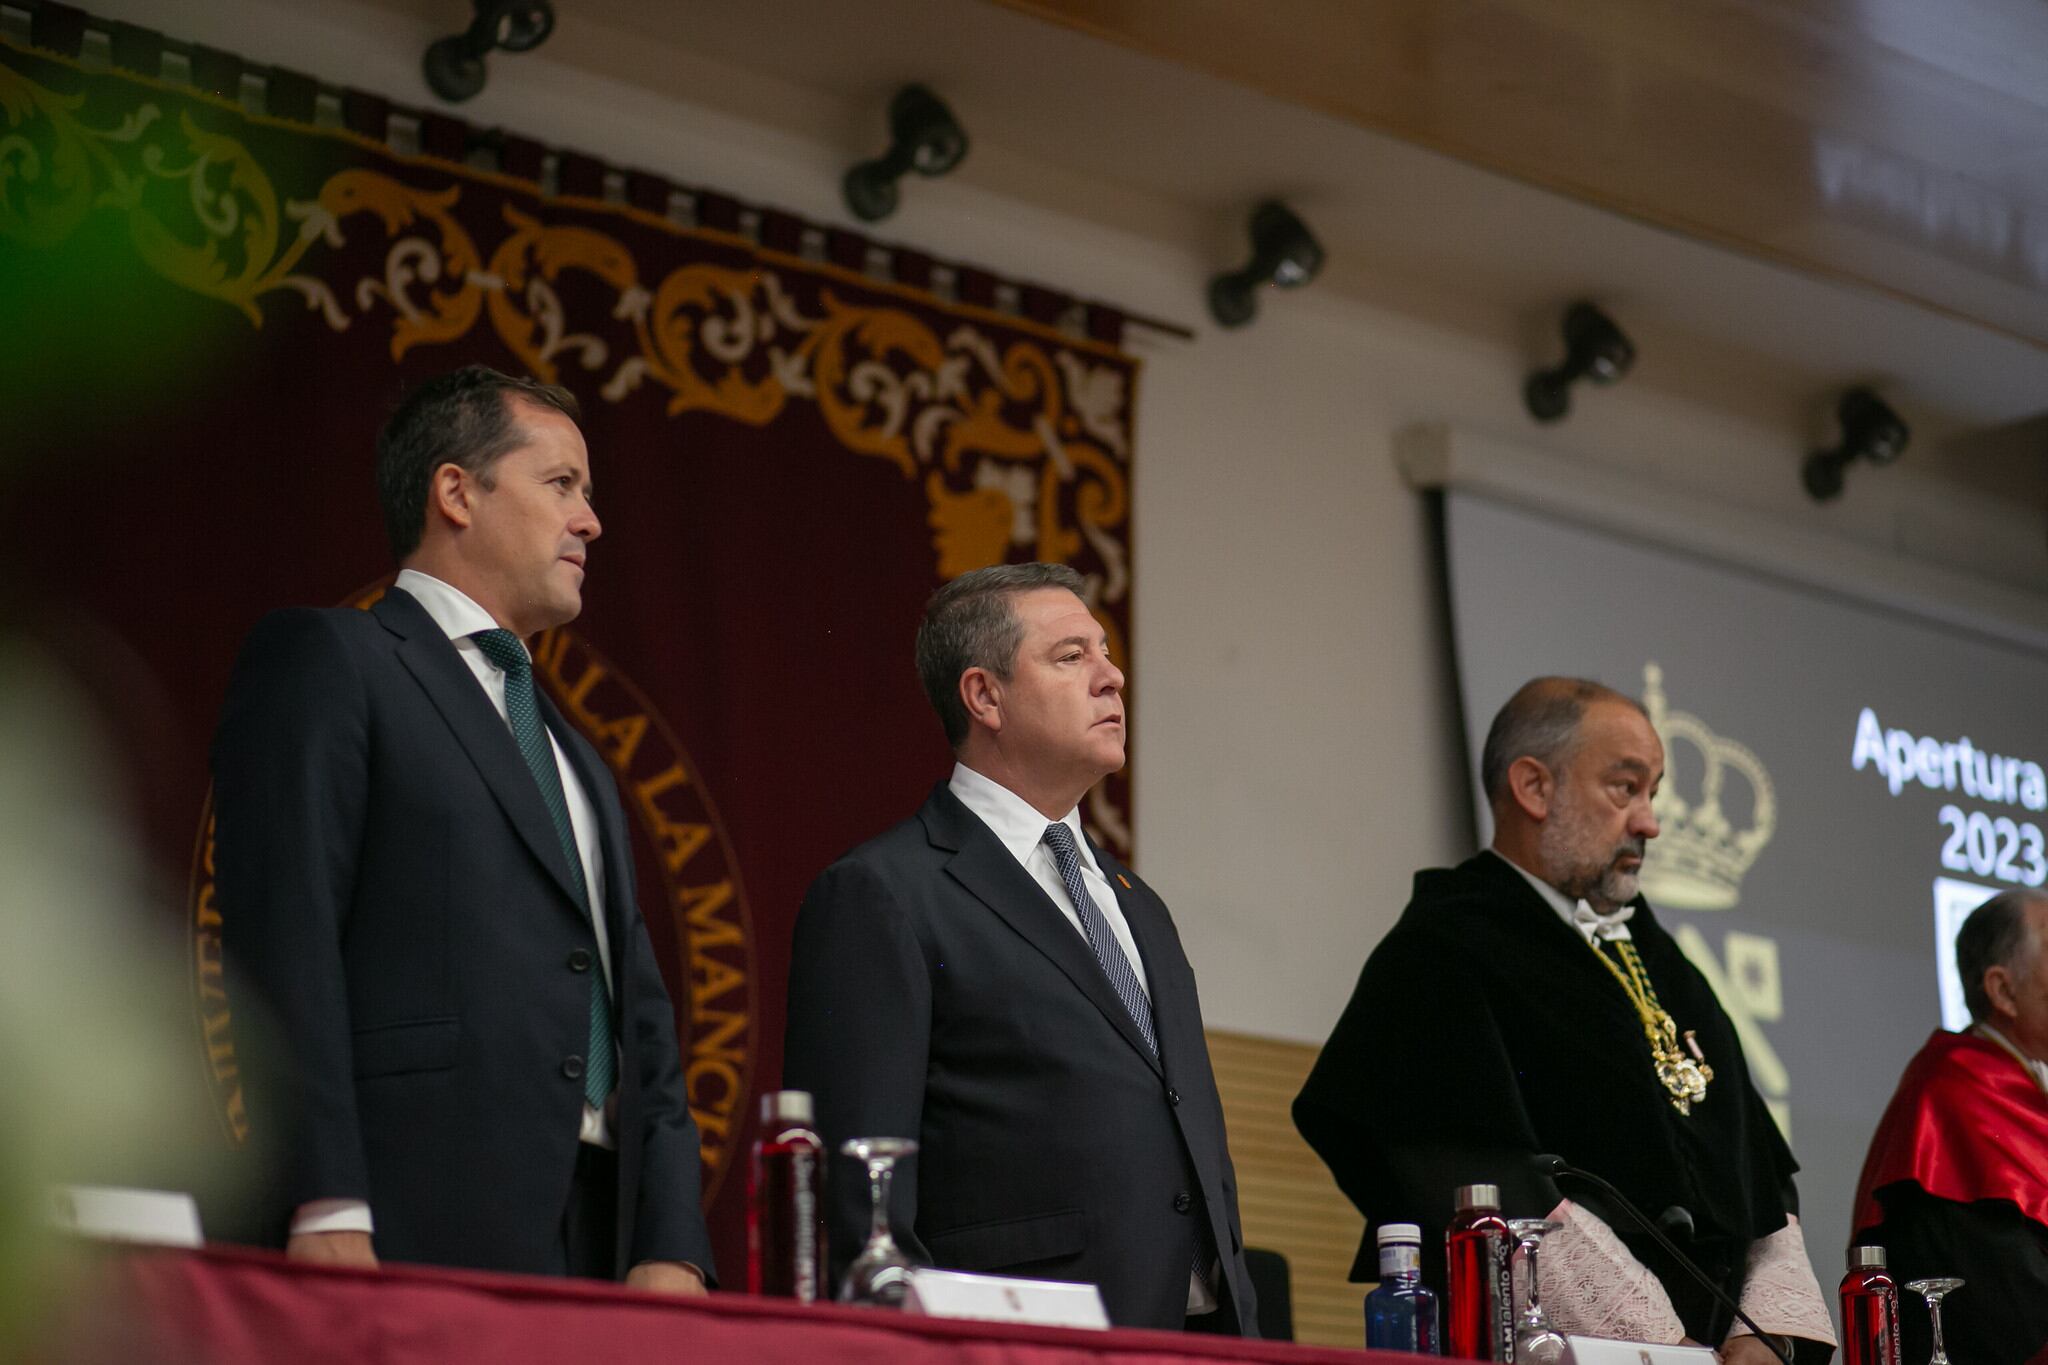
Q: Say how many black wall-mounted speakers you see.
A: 5